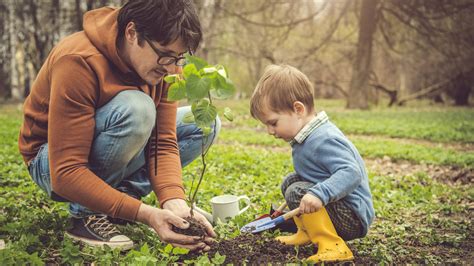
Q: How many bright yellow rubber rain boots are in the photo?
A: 2